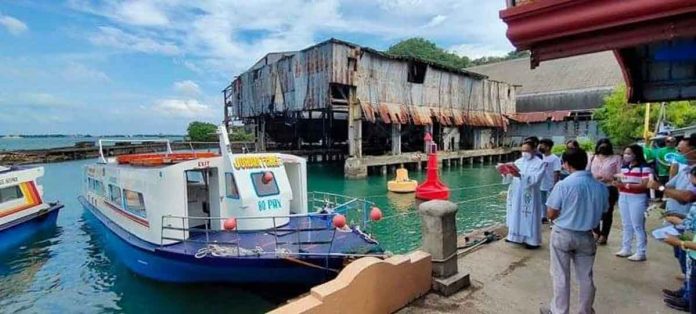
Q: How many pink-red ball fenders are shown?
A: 4